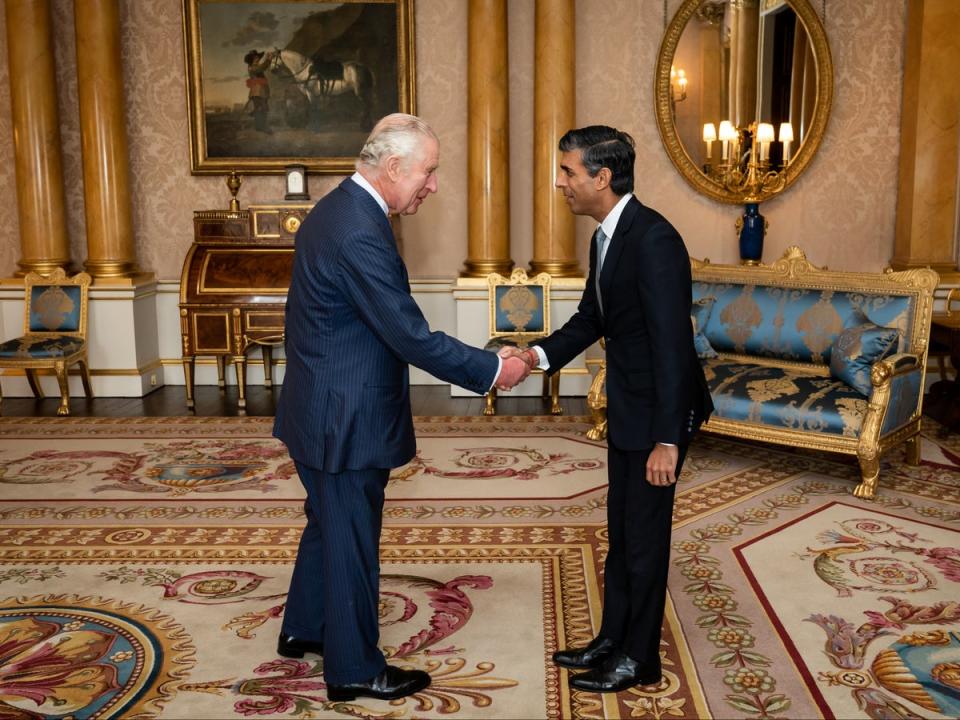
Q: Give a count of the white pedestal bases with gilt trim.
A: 2